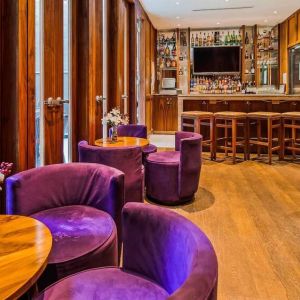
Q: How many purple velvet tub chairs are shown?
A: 5